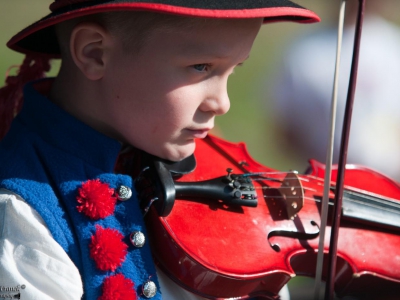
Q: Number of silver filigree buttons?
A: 3